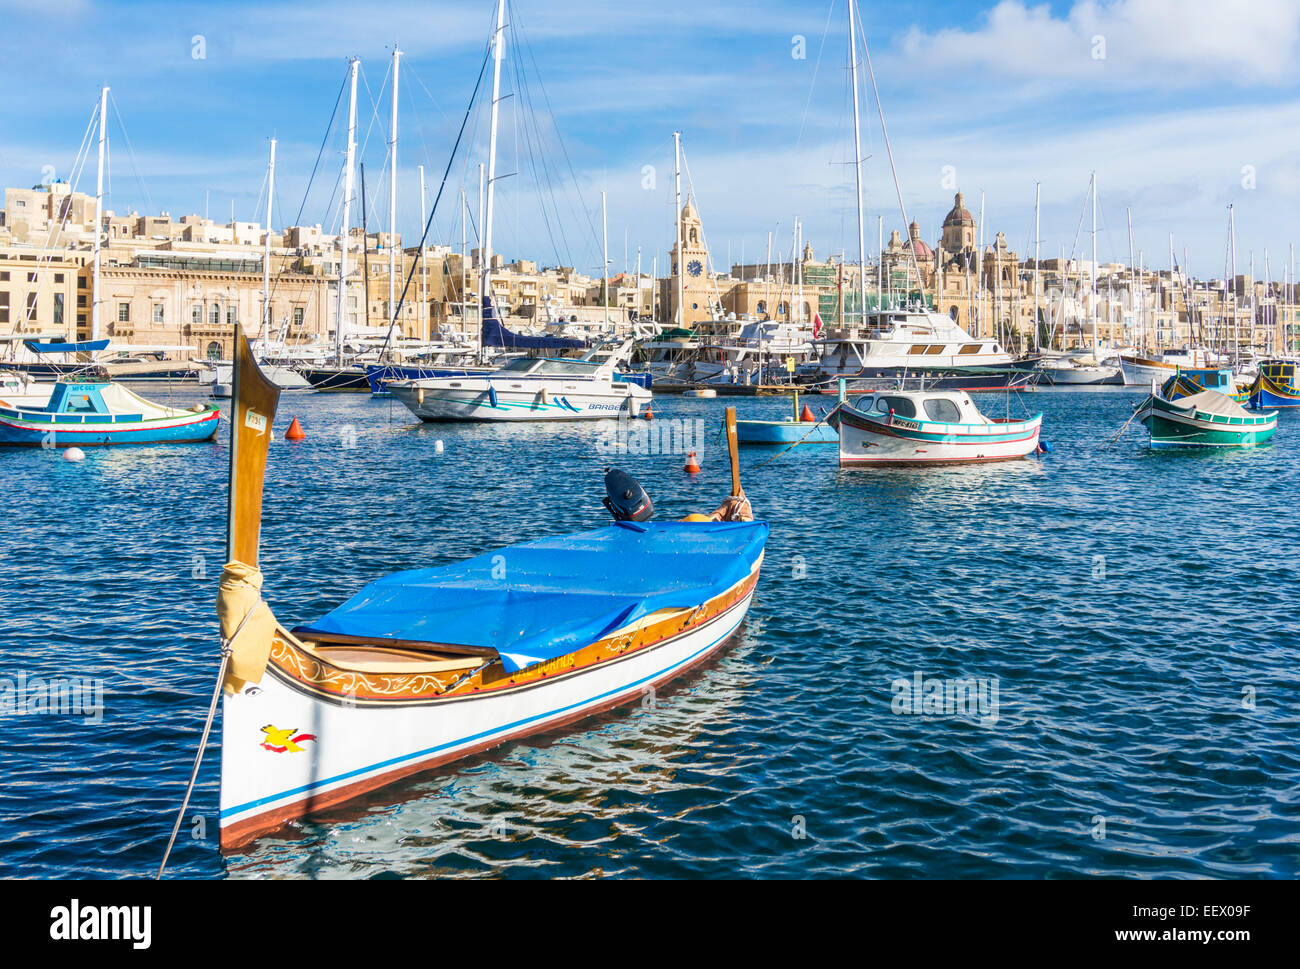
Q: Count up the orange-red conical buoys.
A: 4